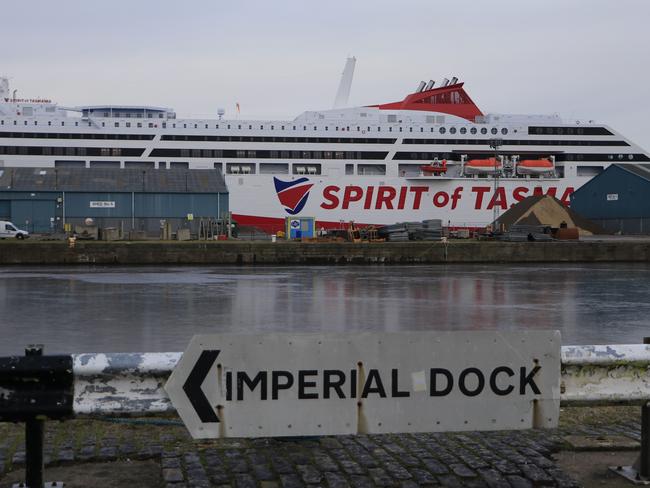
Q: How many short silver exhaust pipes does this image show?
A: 4